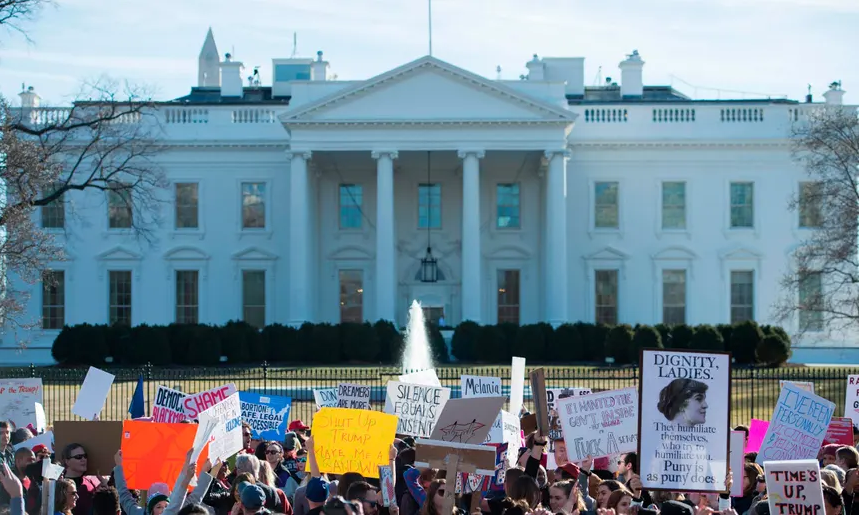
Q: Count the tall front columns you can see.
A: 4